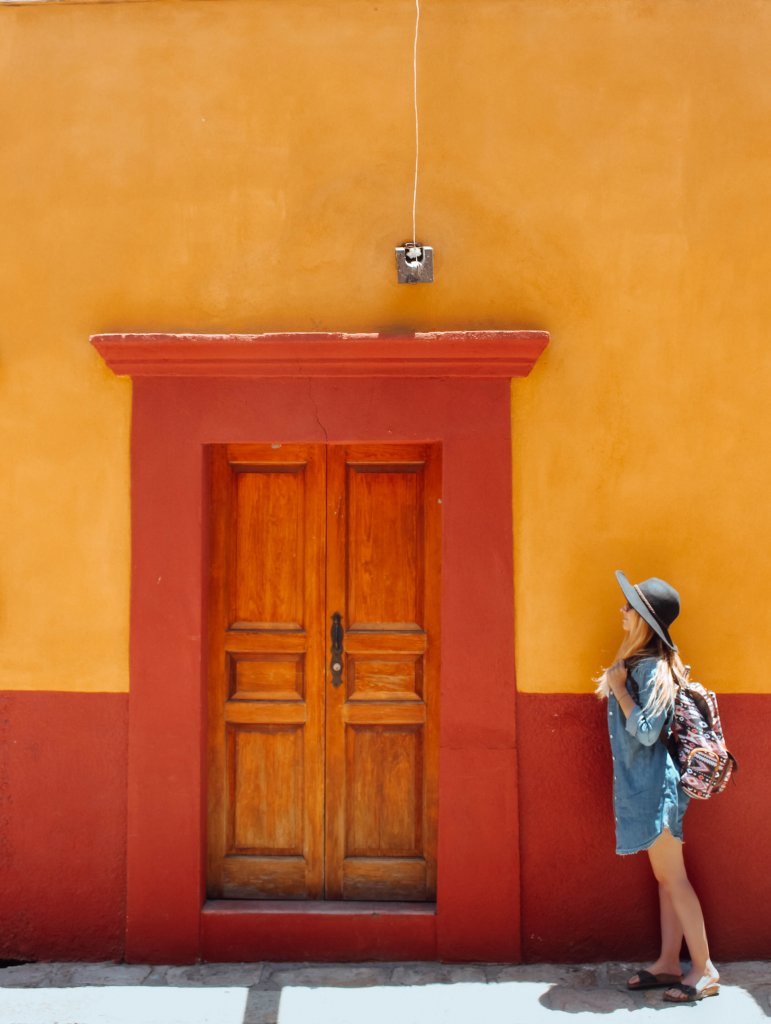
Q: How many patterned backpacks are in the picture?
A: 1